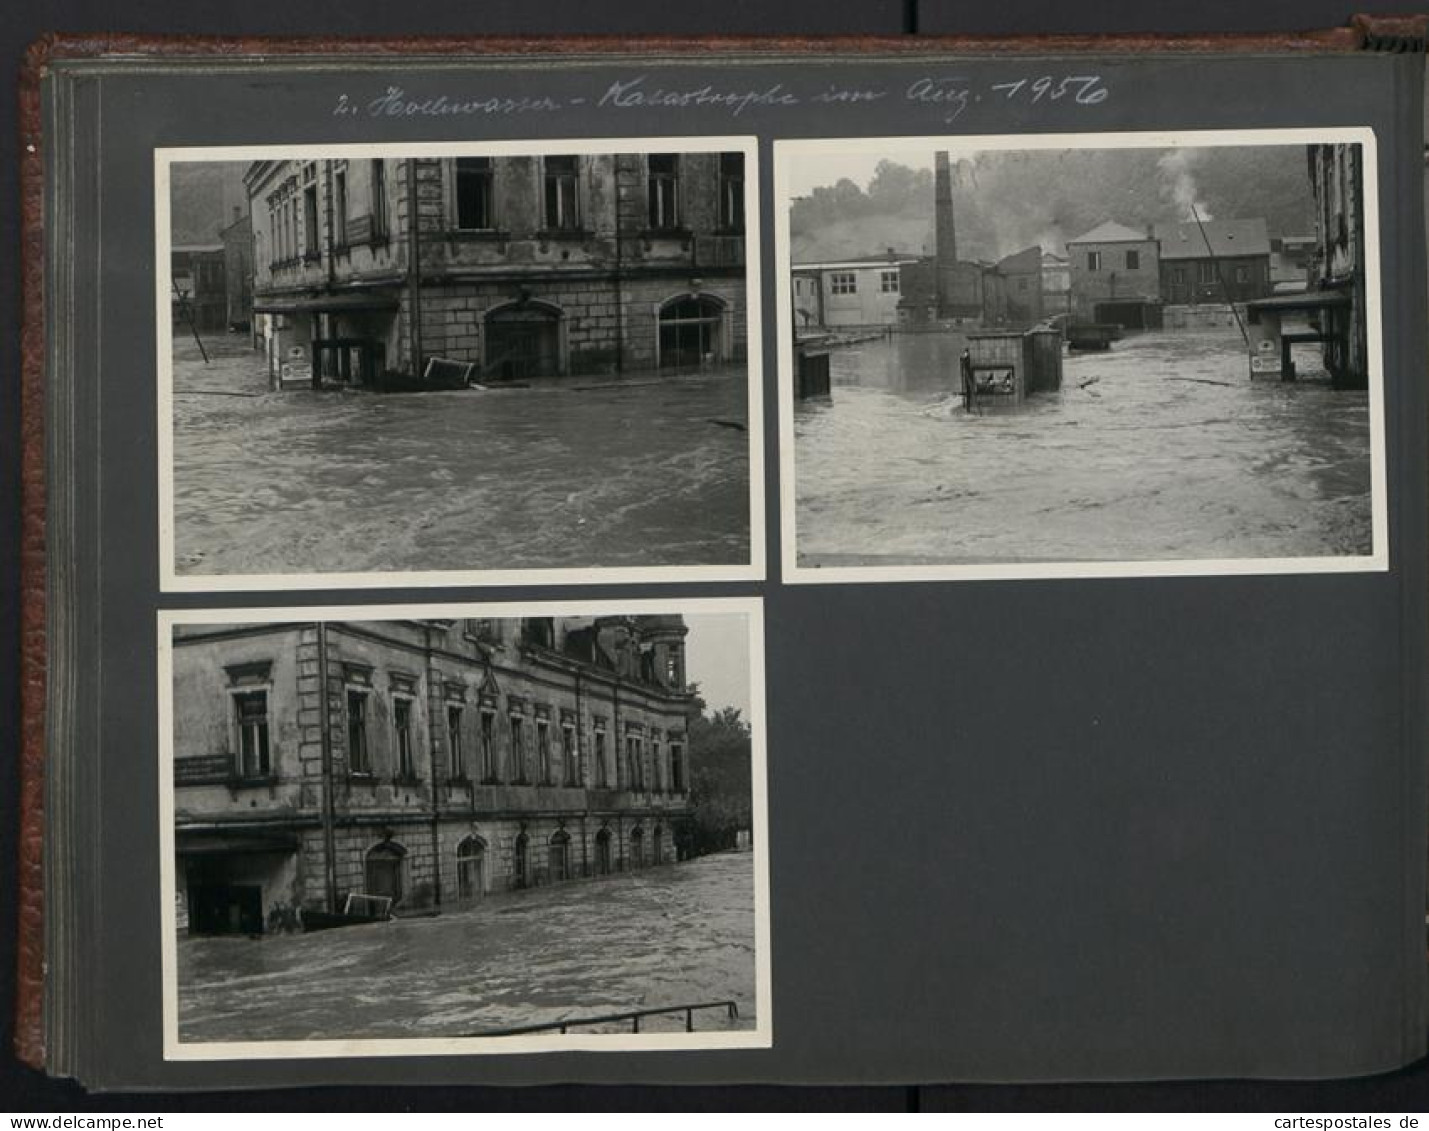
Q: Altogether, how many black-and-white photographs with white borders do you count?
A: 3